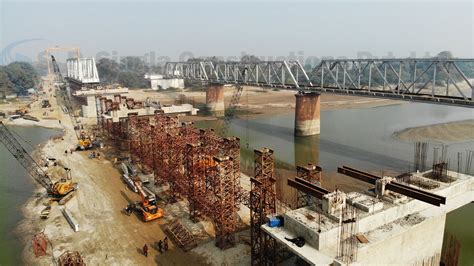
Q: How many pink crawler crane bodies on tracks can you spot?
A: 0